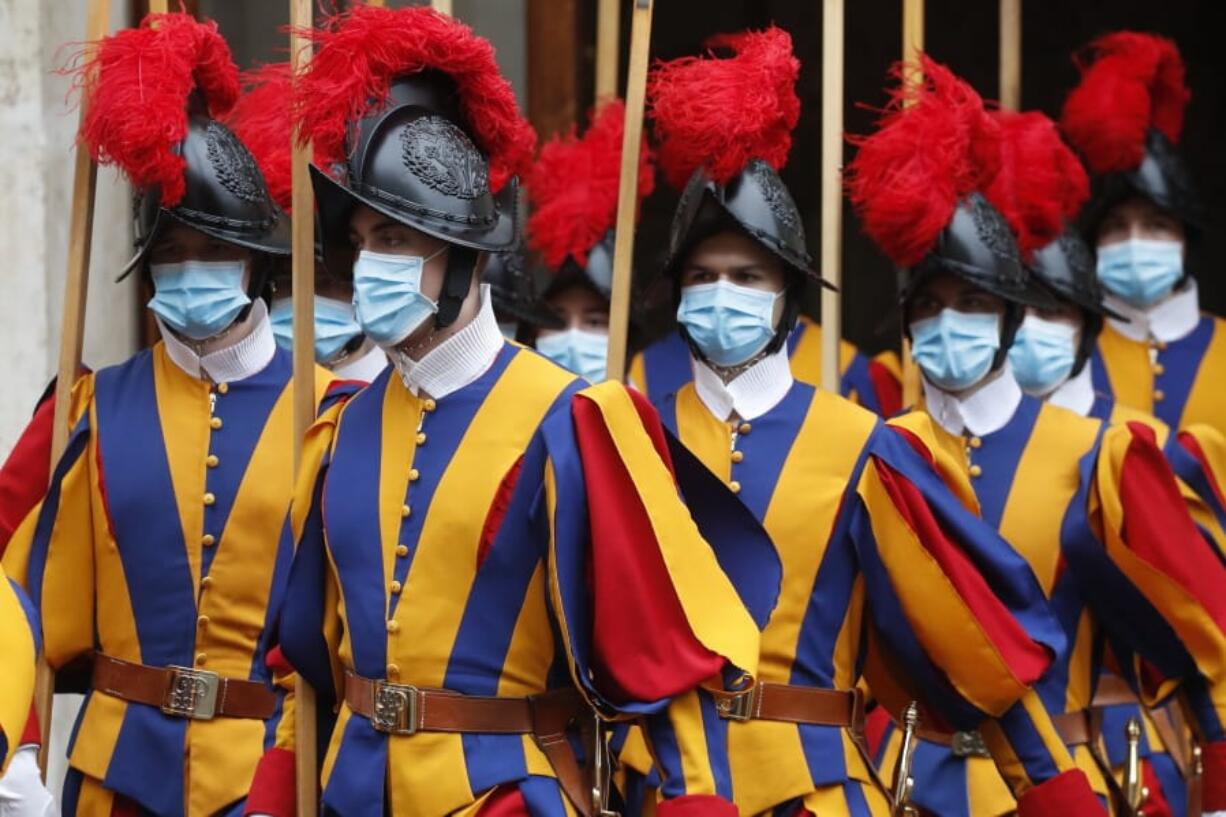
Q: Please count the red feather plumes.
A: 8